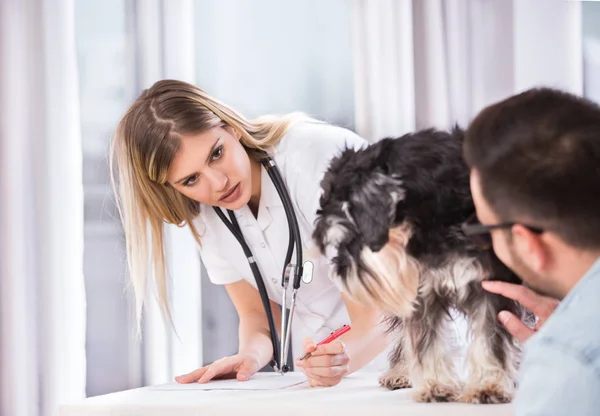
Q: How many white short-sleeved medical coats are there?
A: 1